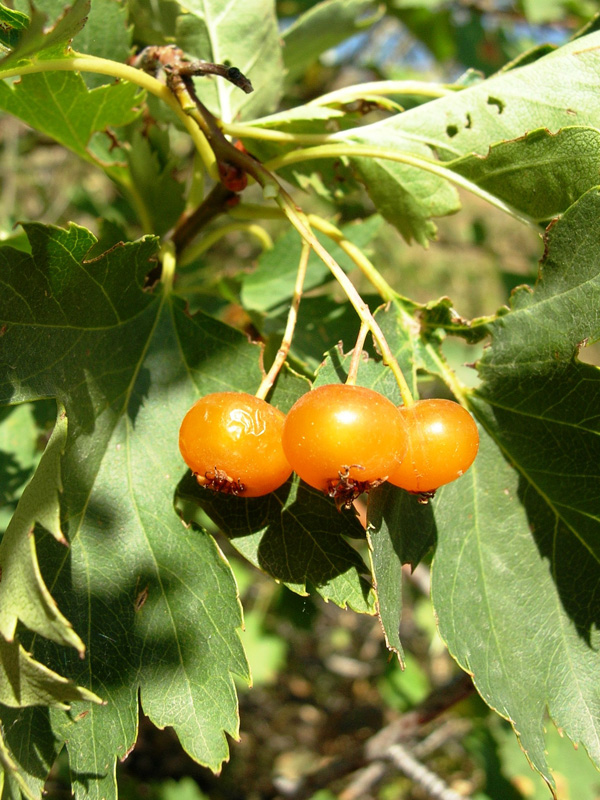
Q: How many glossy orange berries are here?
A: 3